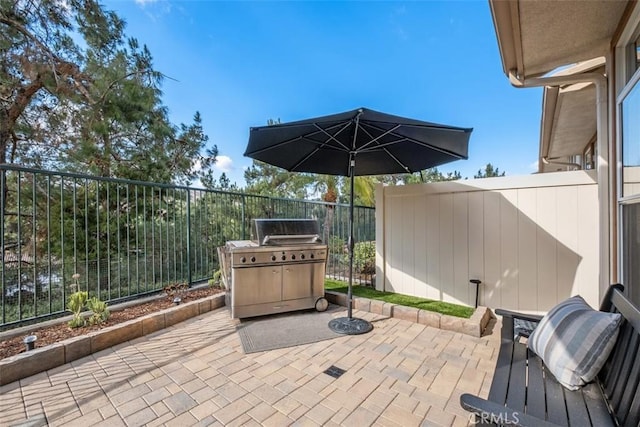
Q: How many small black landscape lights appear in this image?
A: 3